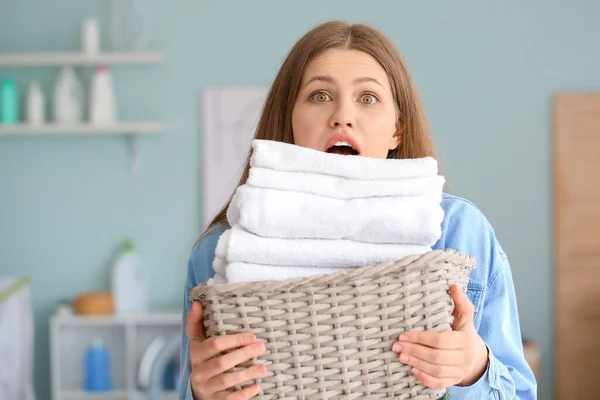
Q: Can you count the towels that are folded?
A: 5